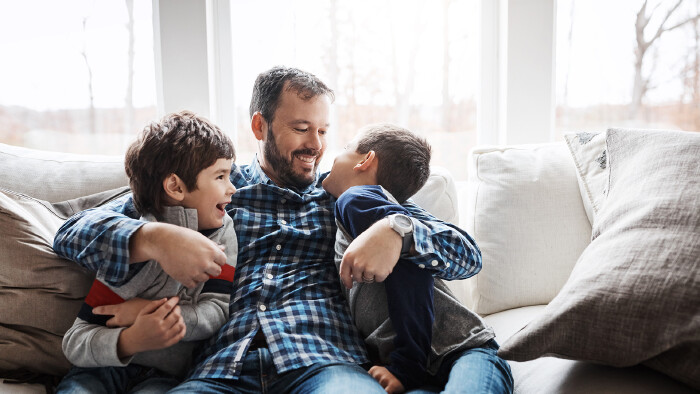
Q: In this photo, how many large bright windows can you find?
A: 3